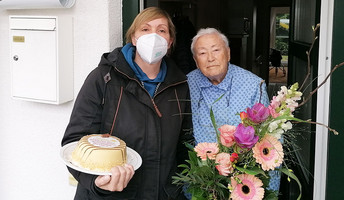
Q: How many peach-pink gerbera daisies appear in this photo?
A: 3